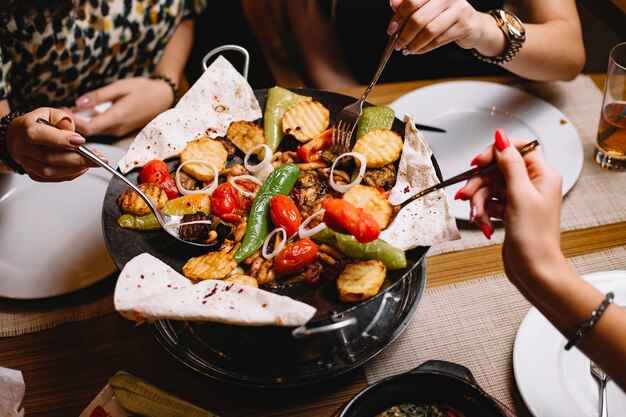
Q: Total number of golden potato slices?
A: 9